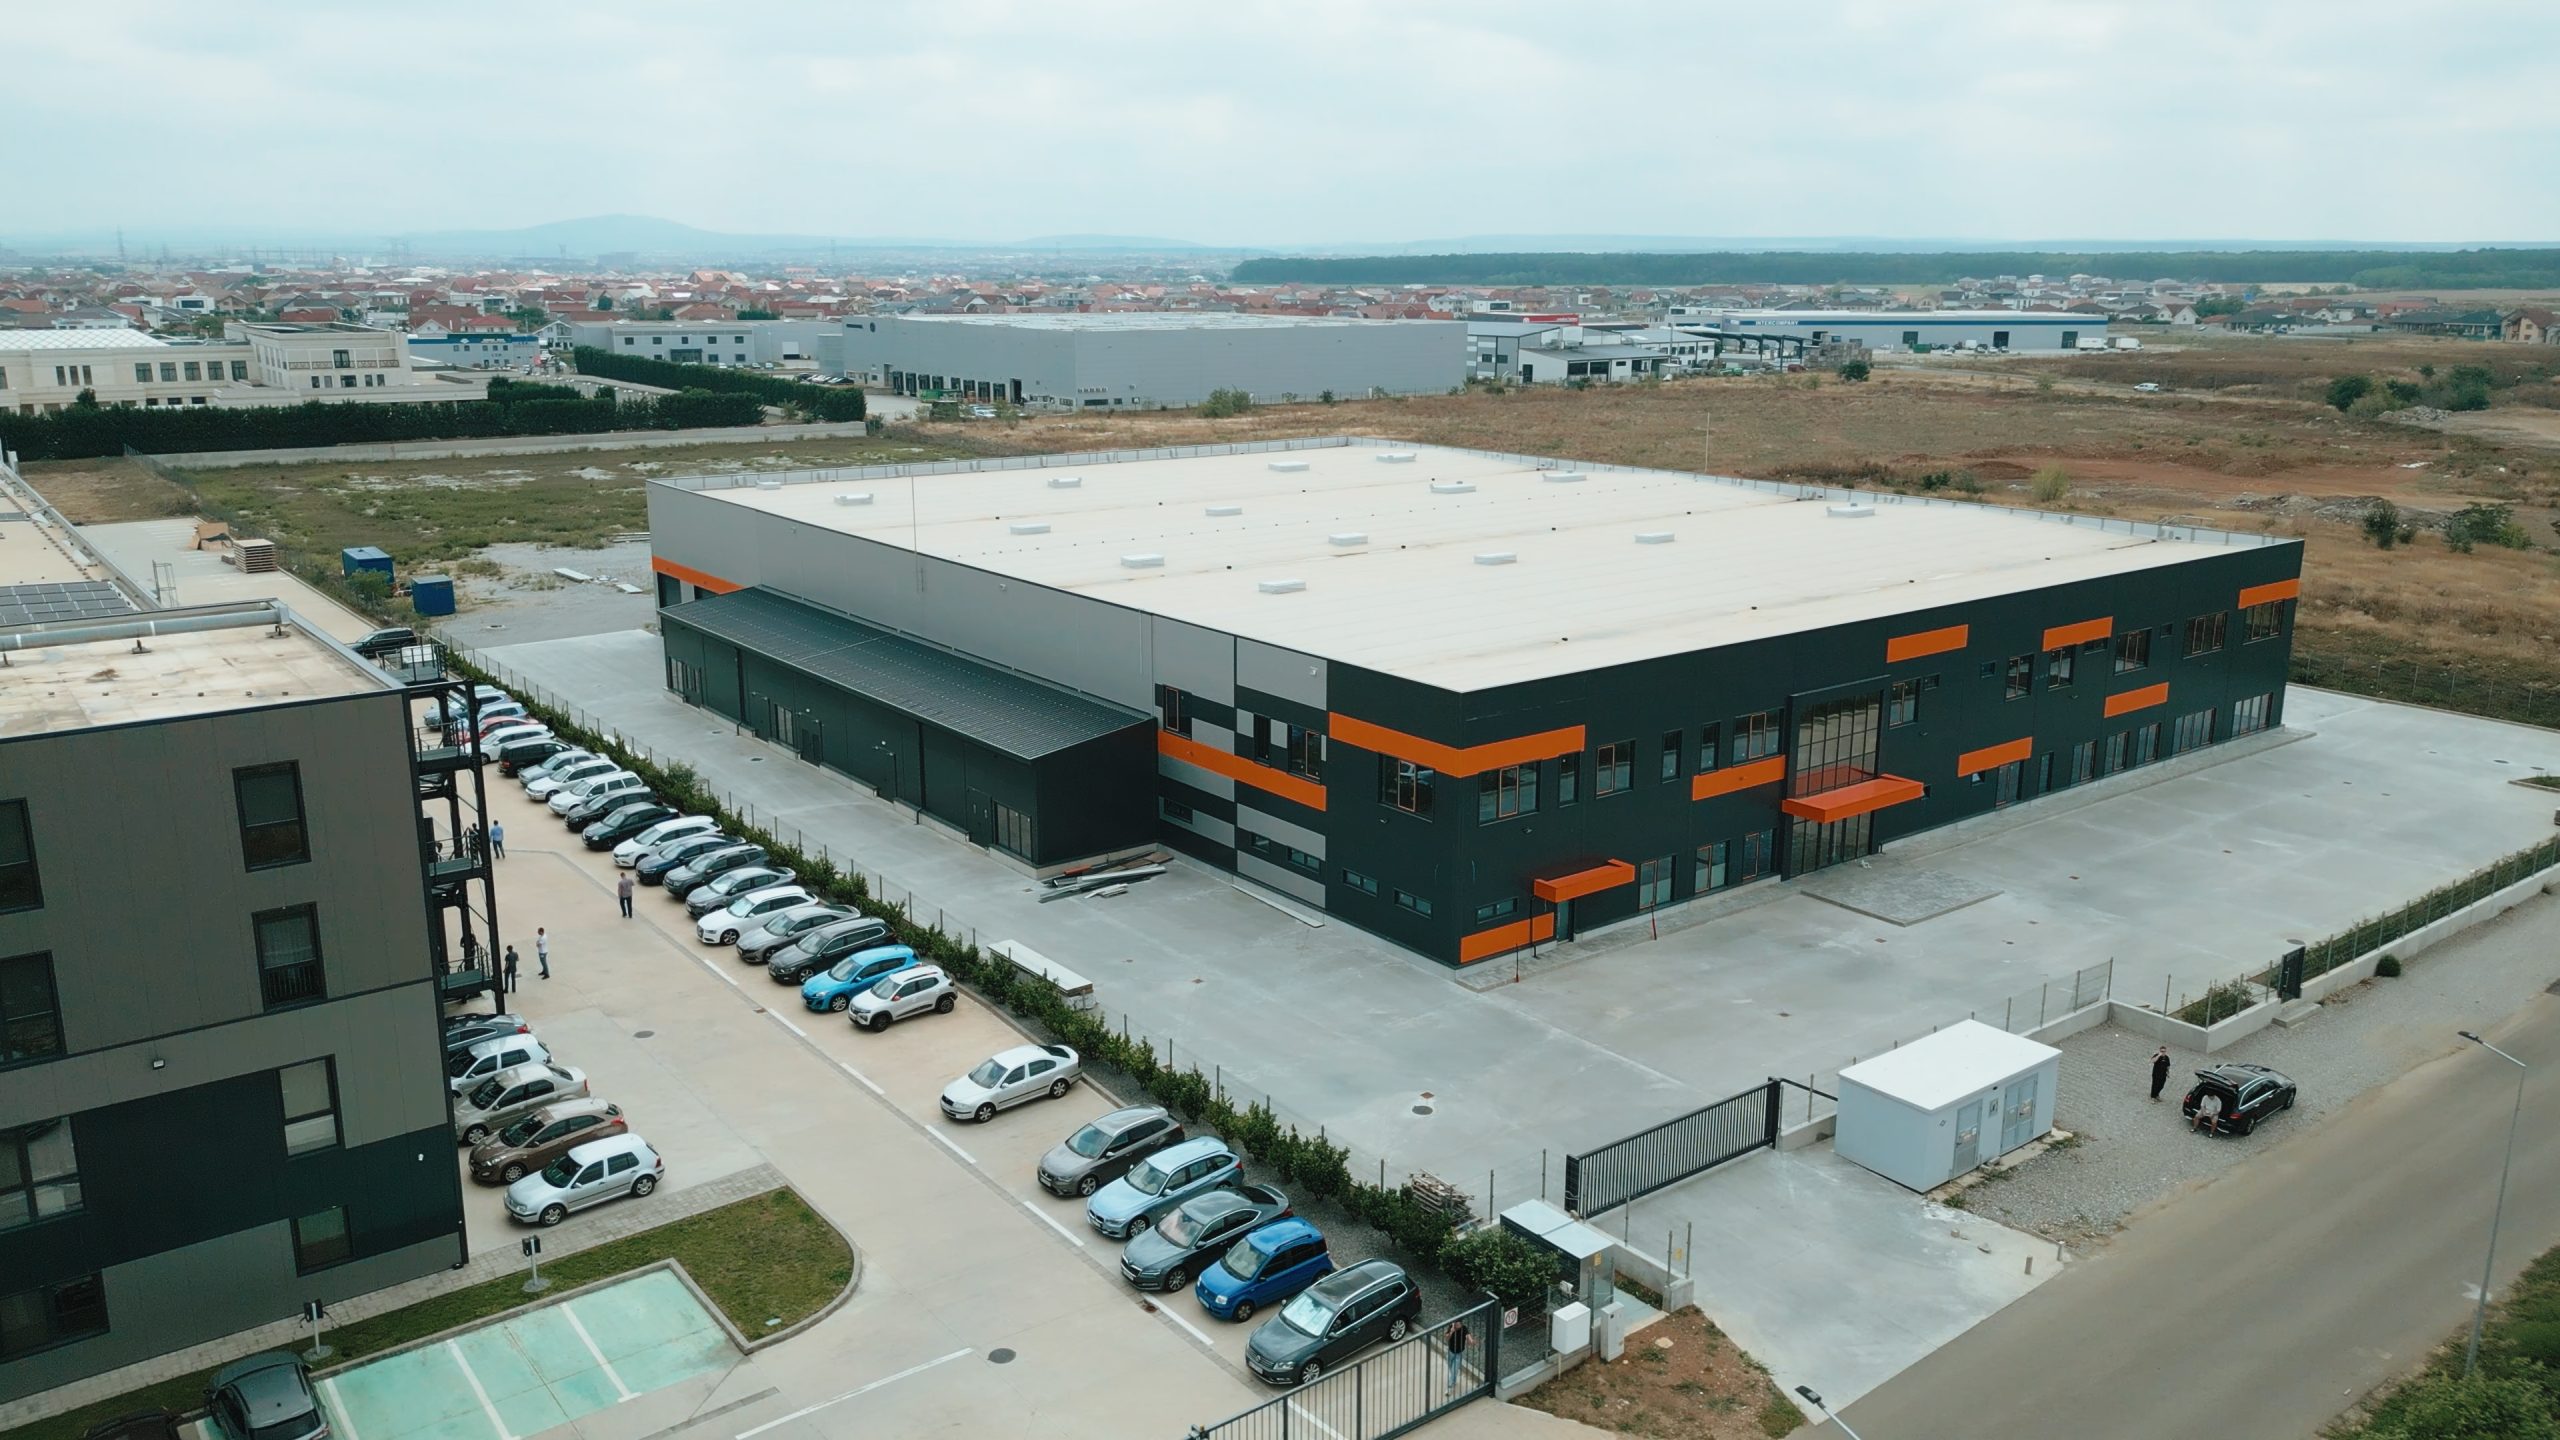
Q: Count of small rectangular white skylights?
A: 15